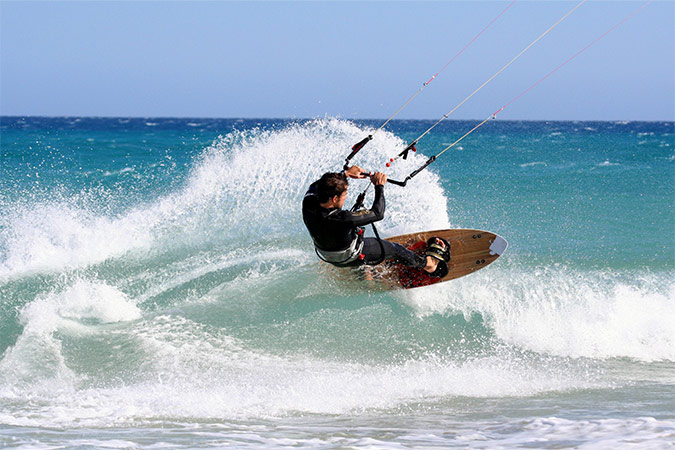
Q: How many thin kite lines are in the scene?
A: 3